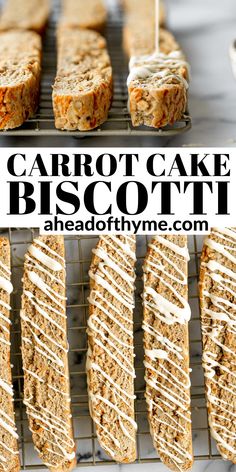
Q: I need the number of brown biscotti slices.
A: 11